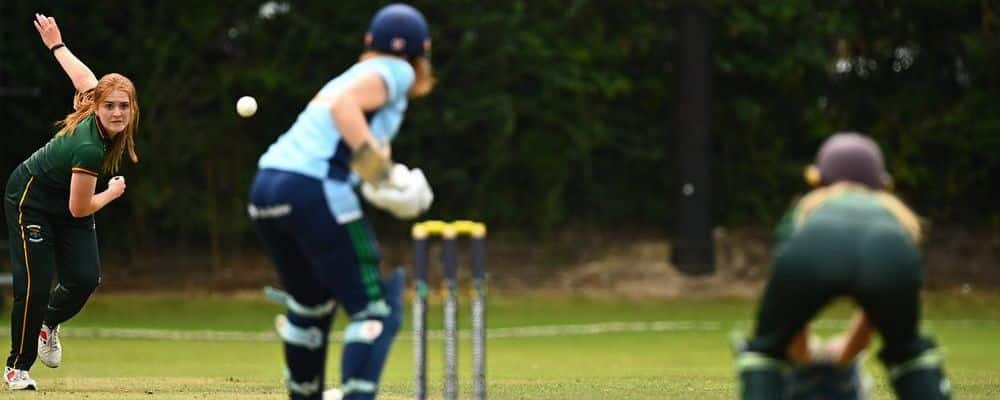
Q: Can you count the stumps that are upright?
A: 3